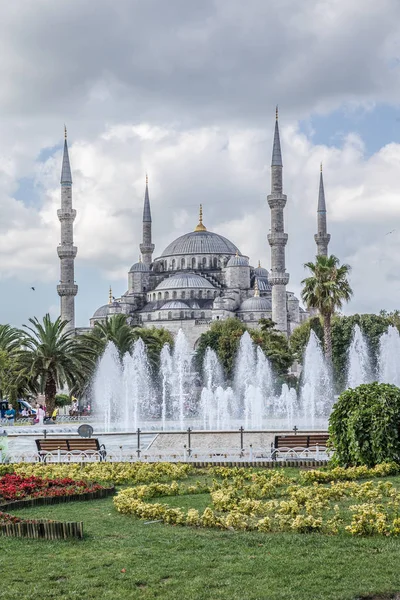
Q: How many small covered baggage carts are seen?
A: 0